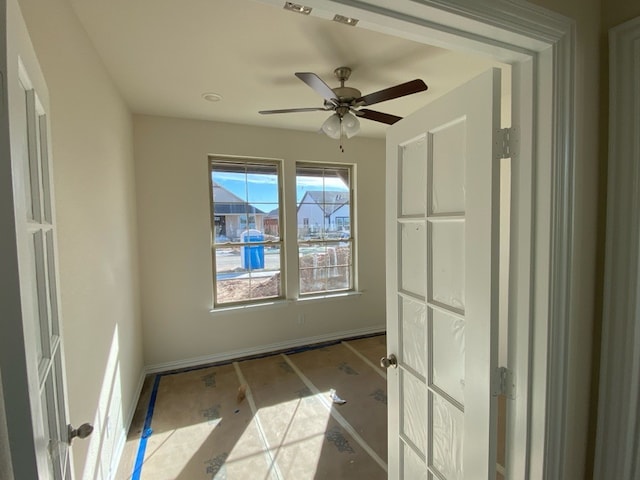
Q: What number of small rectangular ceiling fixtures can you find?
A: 2